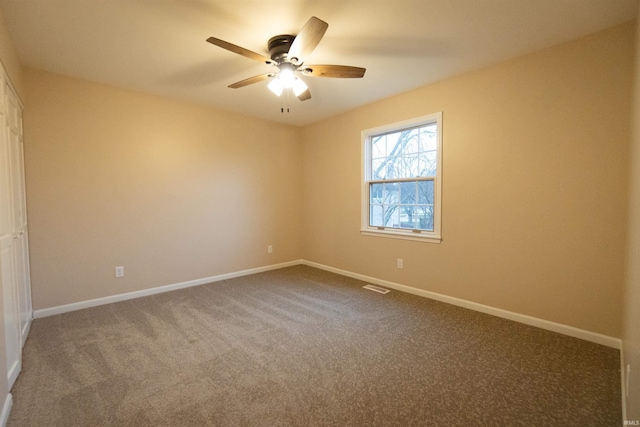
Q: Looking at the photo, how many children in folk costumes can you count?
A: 0